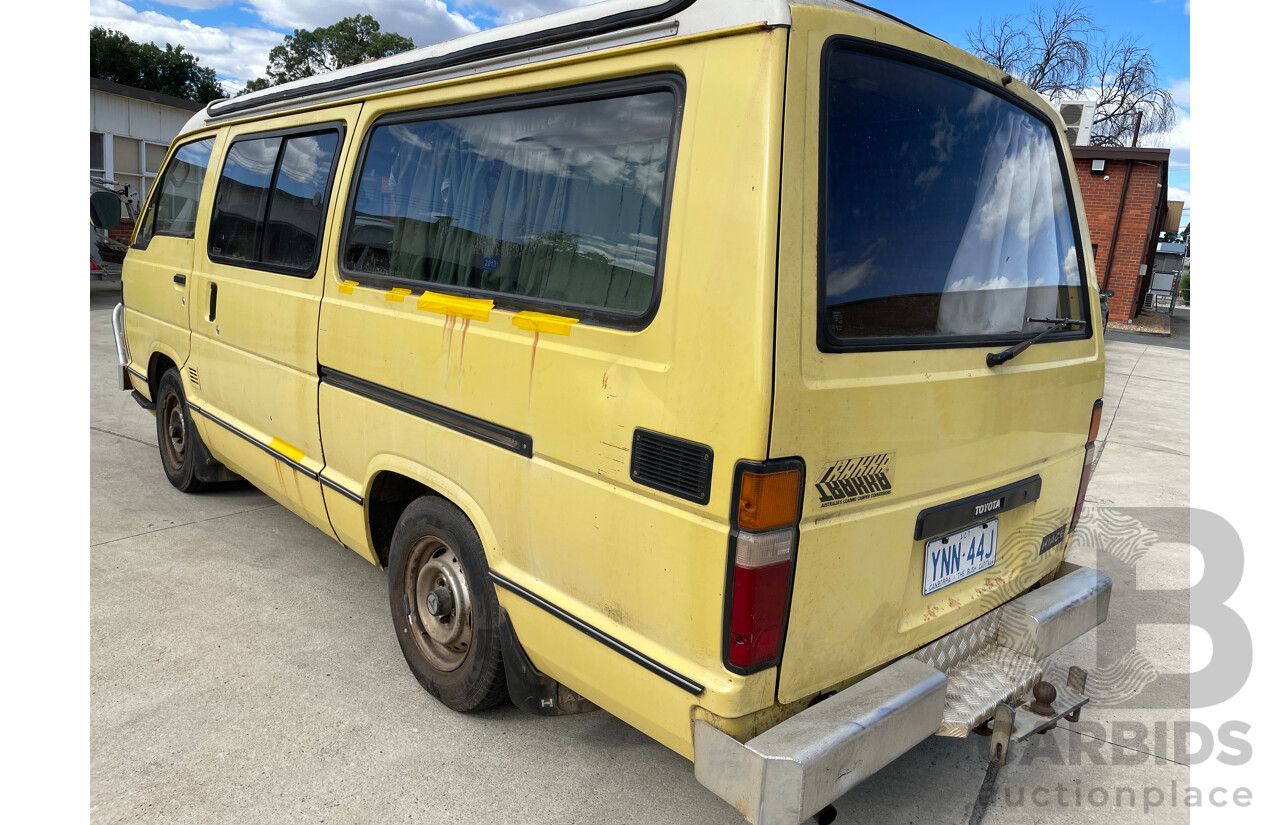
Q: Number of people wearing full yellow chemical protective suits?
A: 0